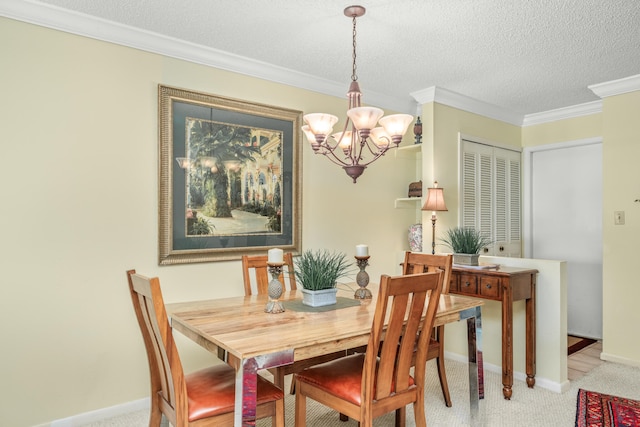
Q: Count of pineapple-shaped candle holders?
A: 2